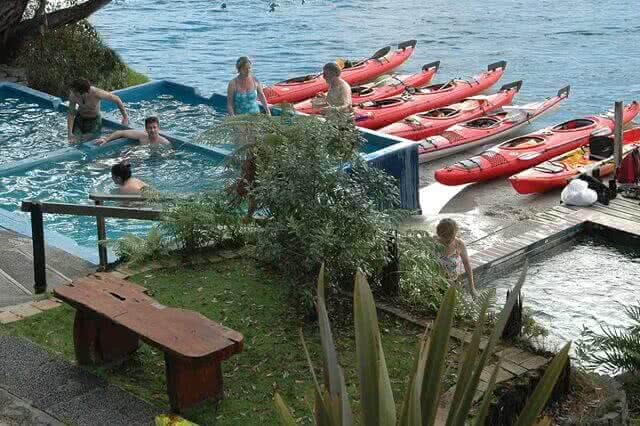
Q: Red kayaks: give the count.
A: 7